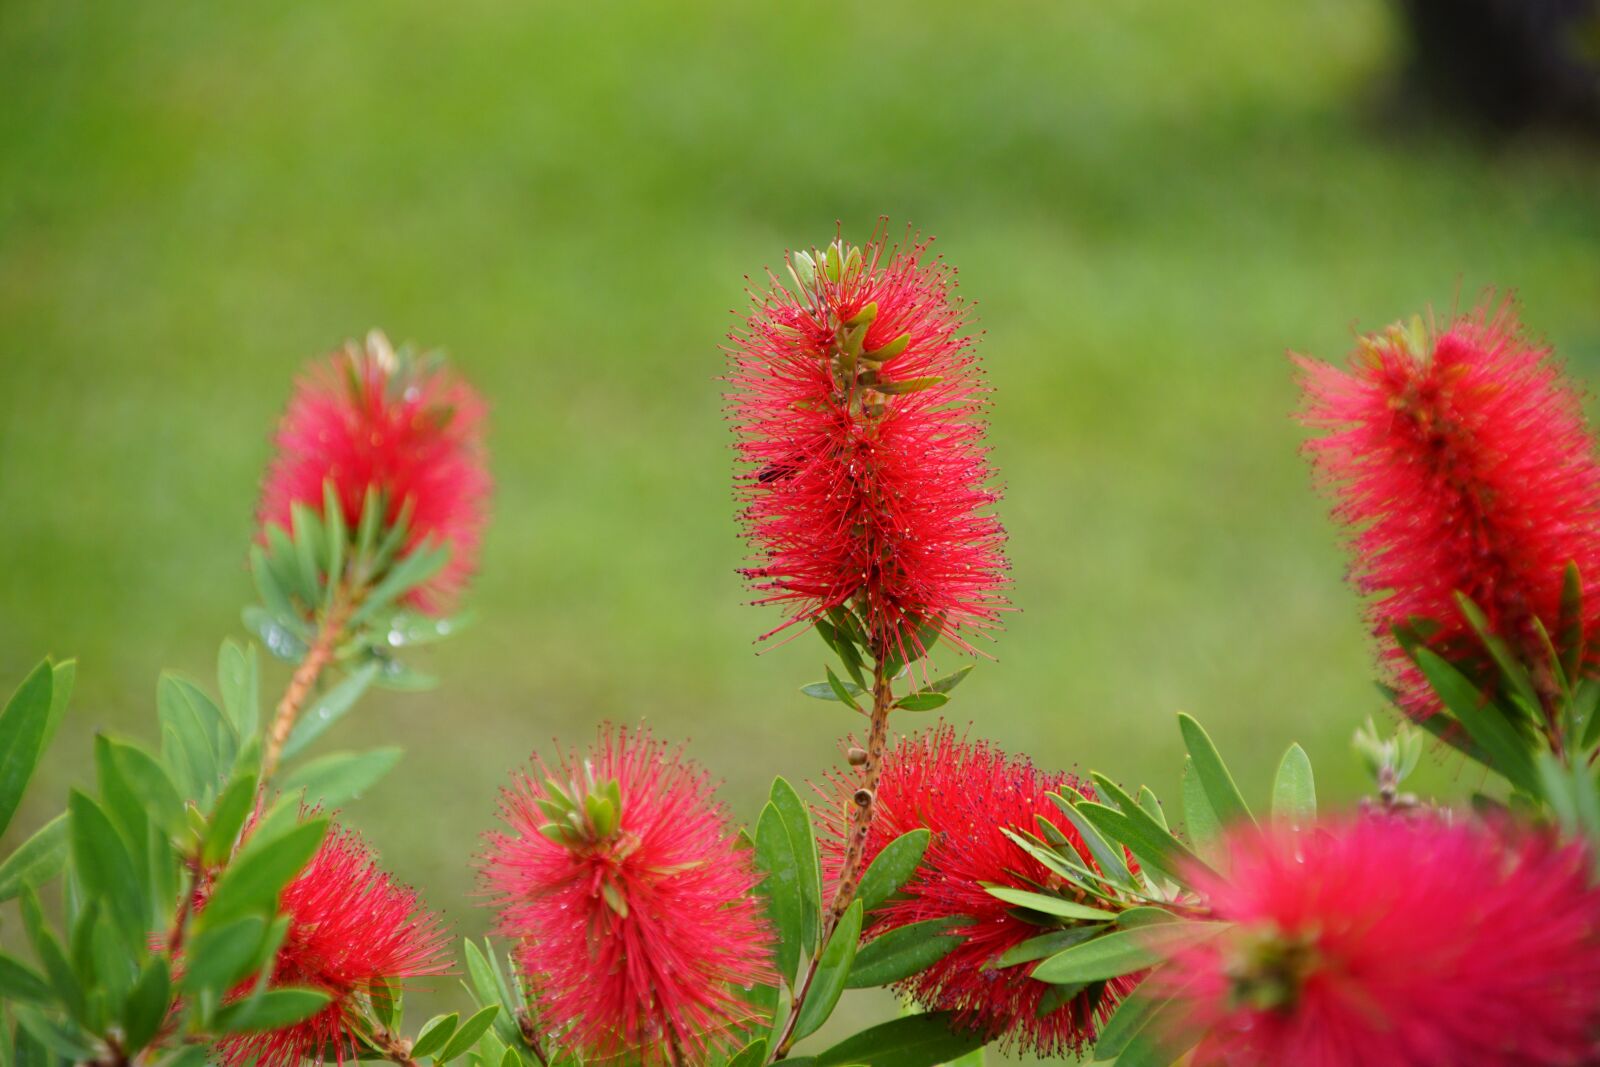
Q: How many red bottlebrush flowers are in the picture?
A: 7